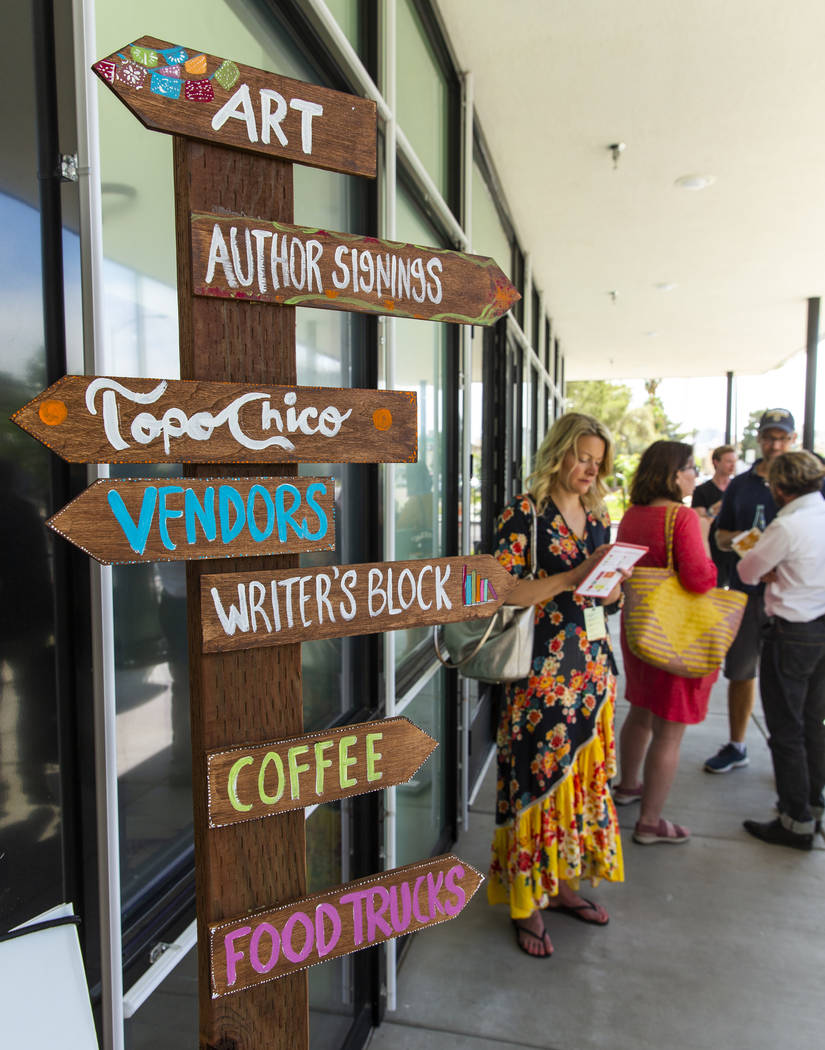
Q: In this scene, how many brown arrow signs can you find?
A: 7